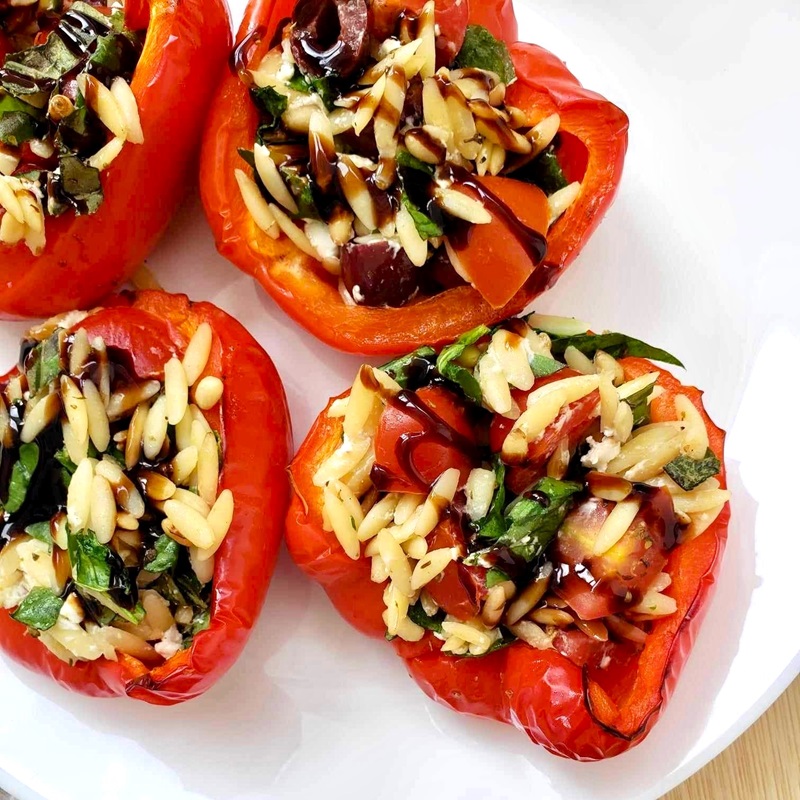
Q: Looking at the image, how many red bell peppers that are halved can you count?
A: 4